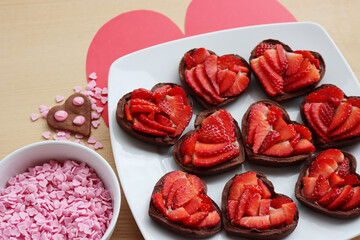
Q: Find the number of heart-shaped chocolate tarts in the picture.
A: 9